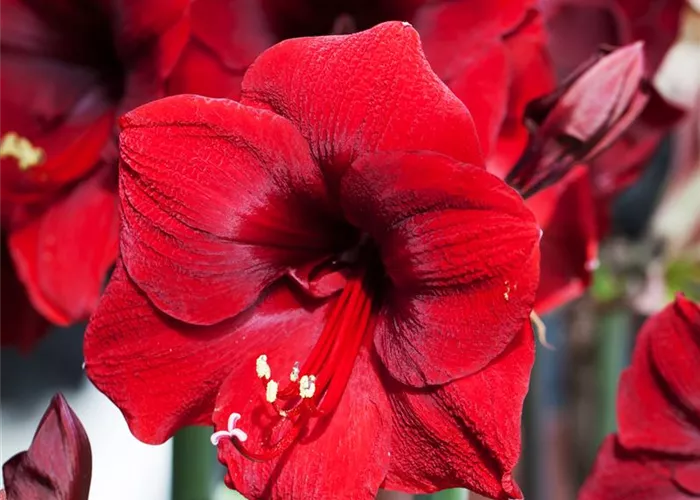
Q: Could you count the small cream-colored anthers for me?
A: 4